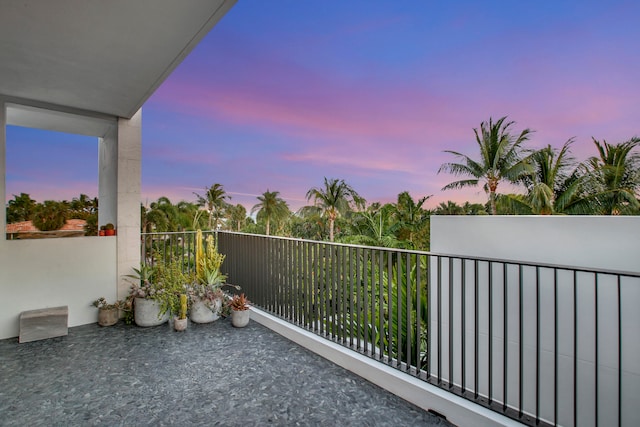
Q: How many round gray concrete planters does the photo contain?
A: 5